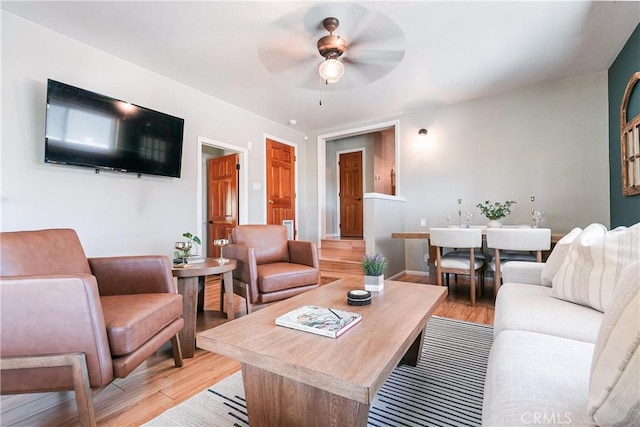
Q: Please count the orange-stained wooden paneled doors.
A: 3